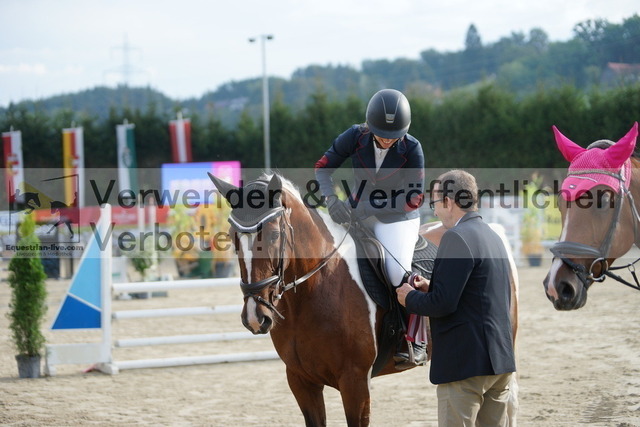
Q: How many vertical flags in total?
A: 4